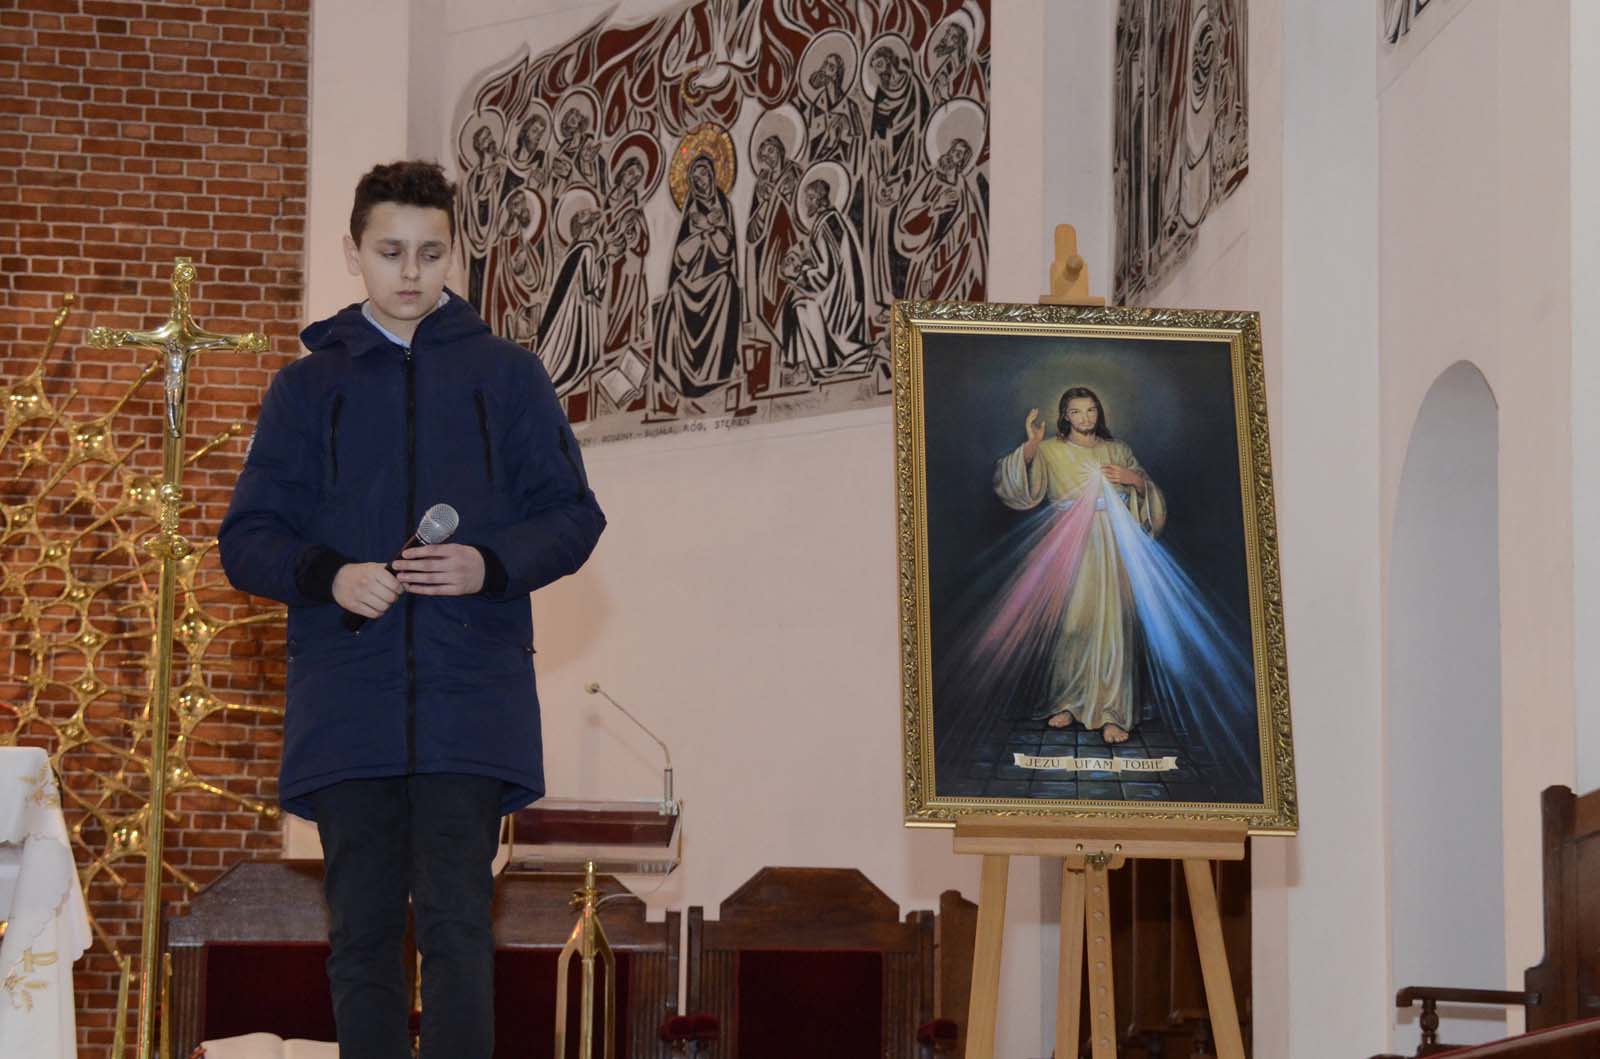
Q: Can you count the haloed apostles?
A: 12